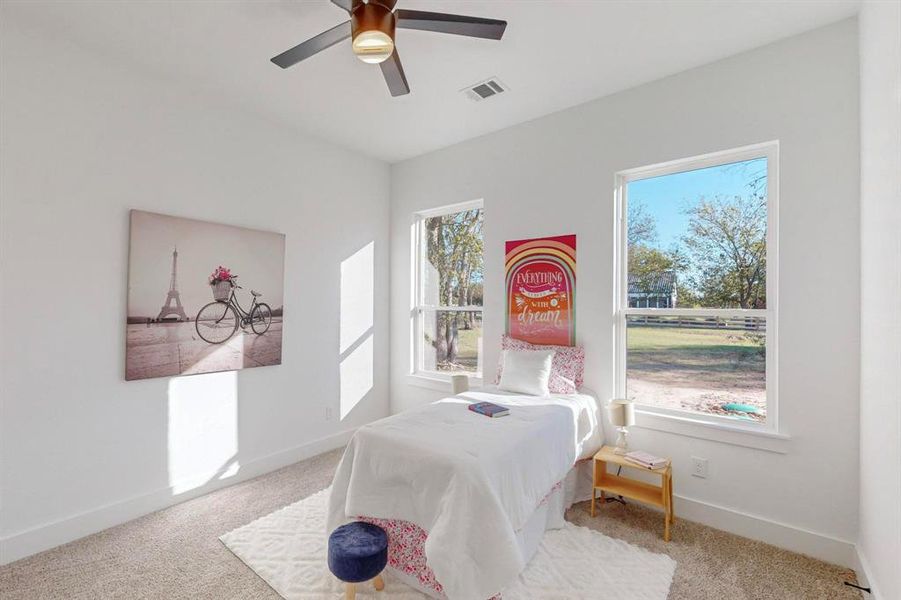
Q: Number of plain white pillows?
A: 1